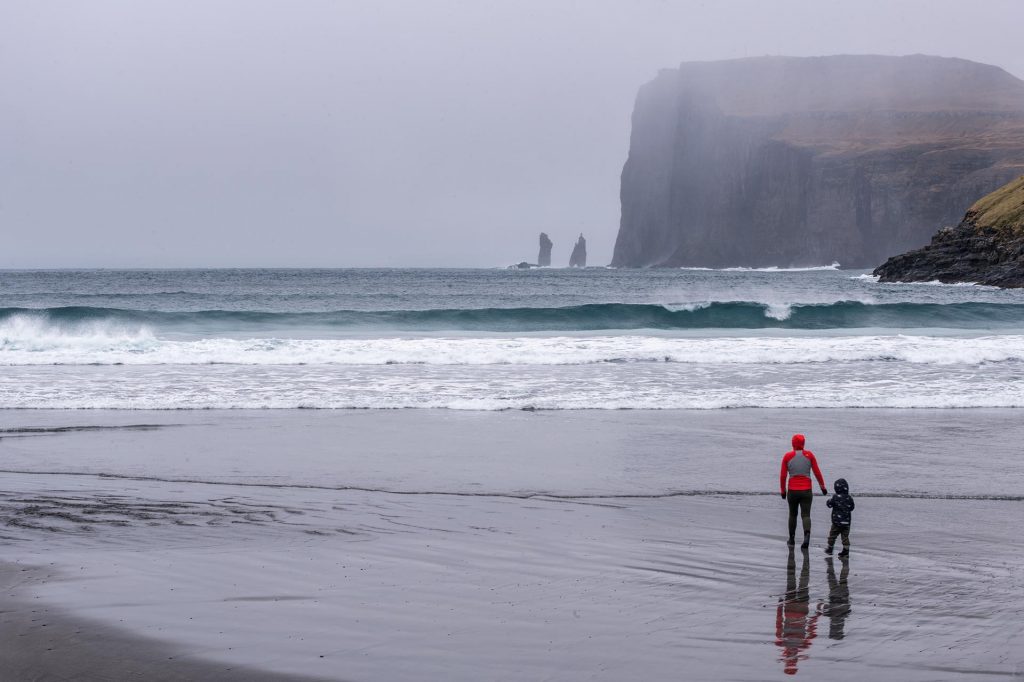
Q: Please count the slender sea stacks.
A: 2